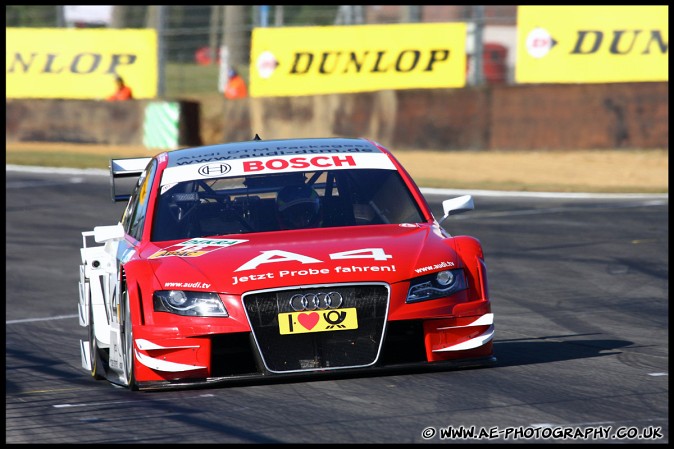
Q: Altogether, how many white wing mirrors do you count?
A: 2